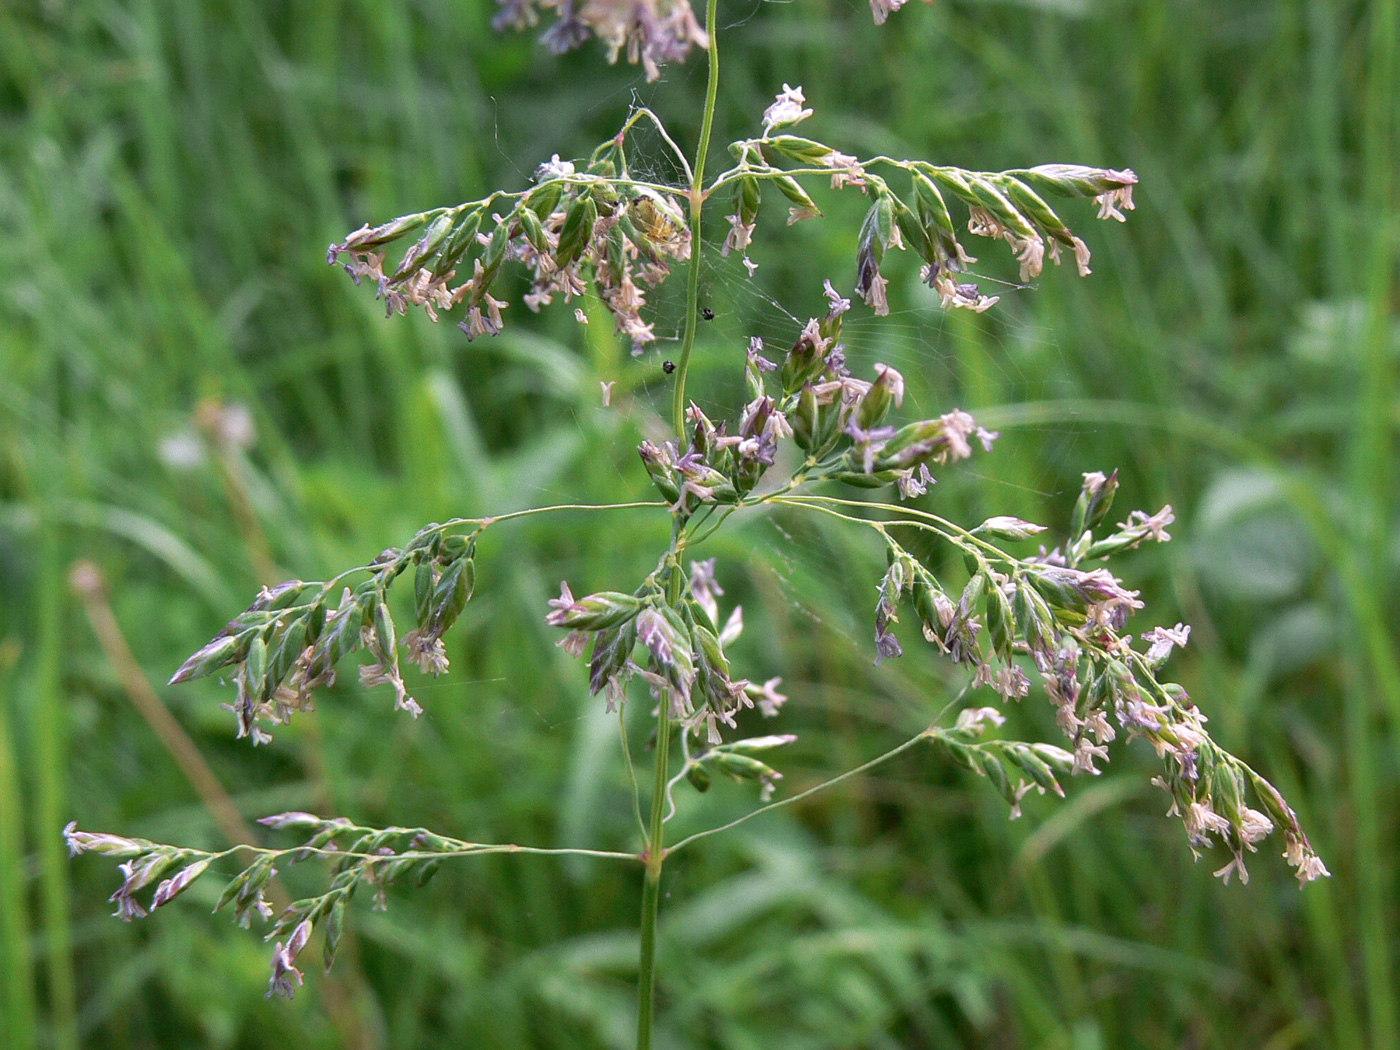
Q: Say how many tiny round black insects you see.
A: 2